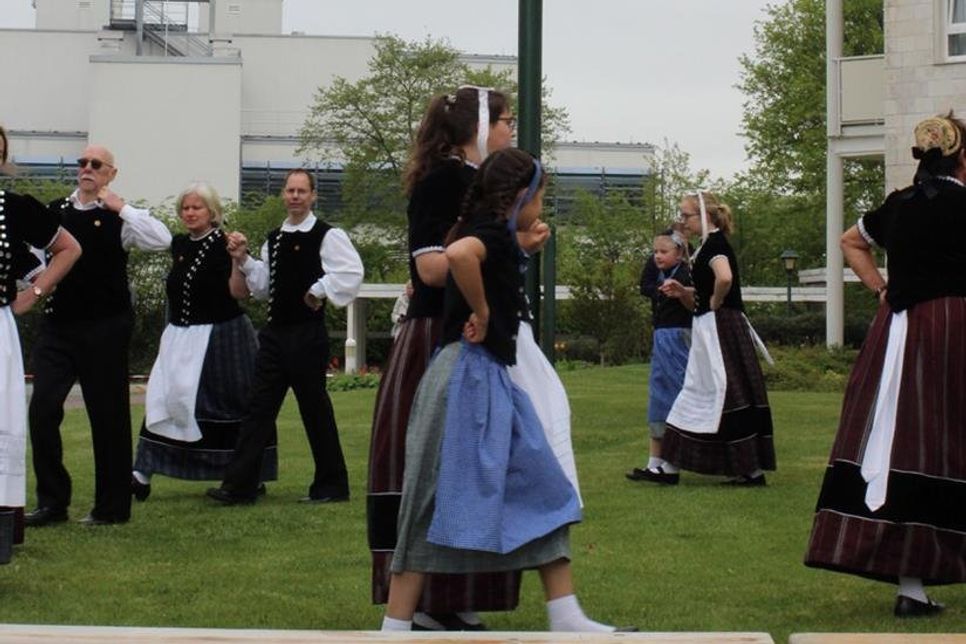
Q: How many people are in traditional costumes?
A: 9